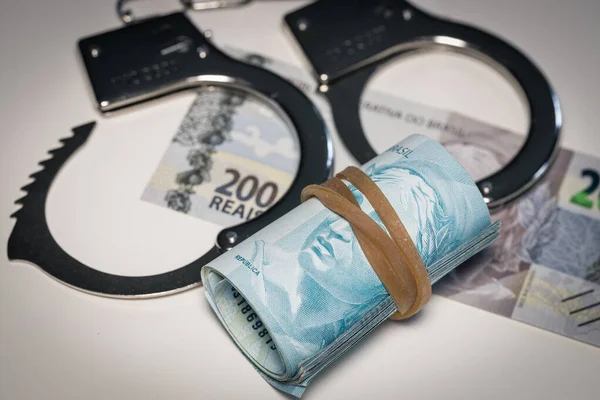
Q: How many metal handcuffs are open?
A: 1